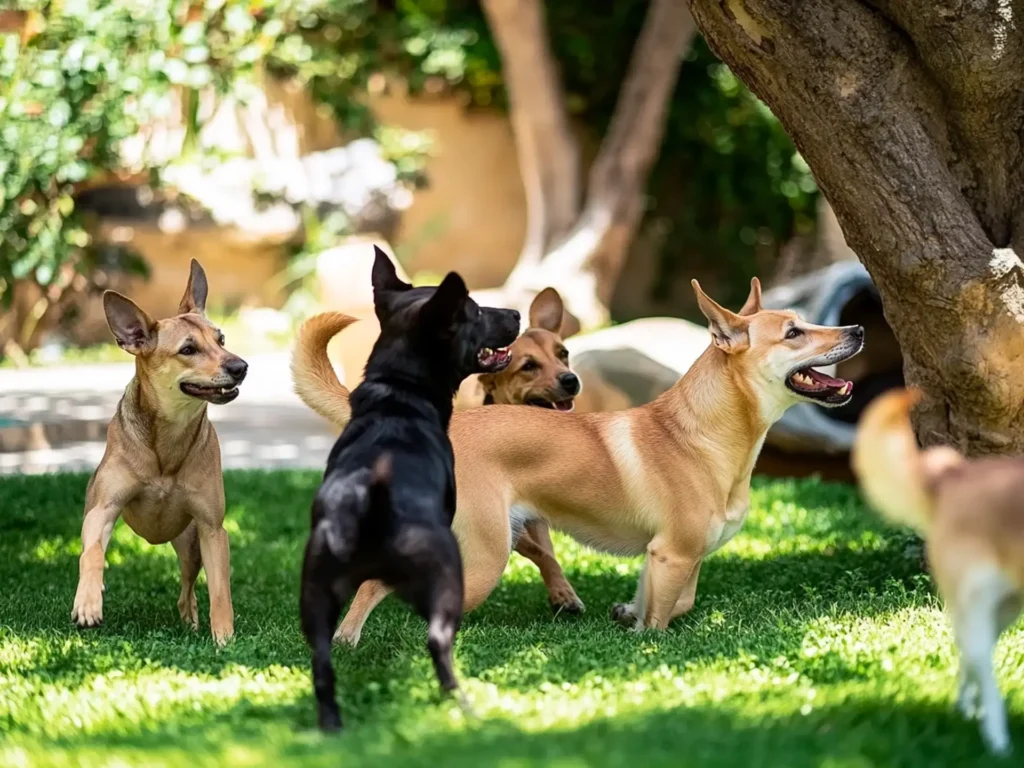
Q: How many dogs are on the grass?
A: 5